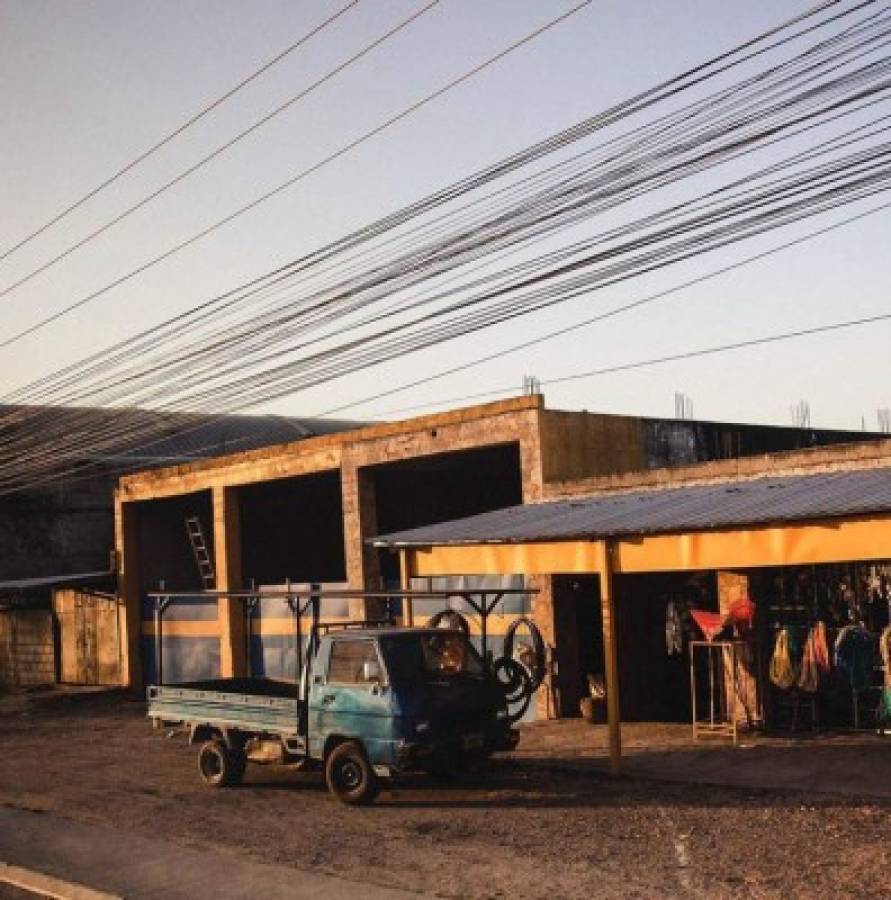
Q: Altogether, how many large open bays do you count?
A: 3